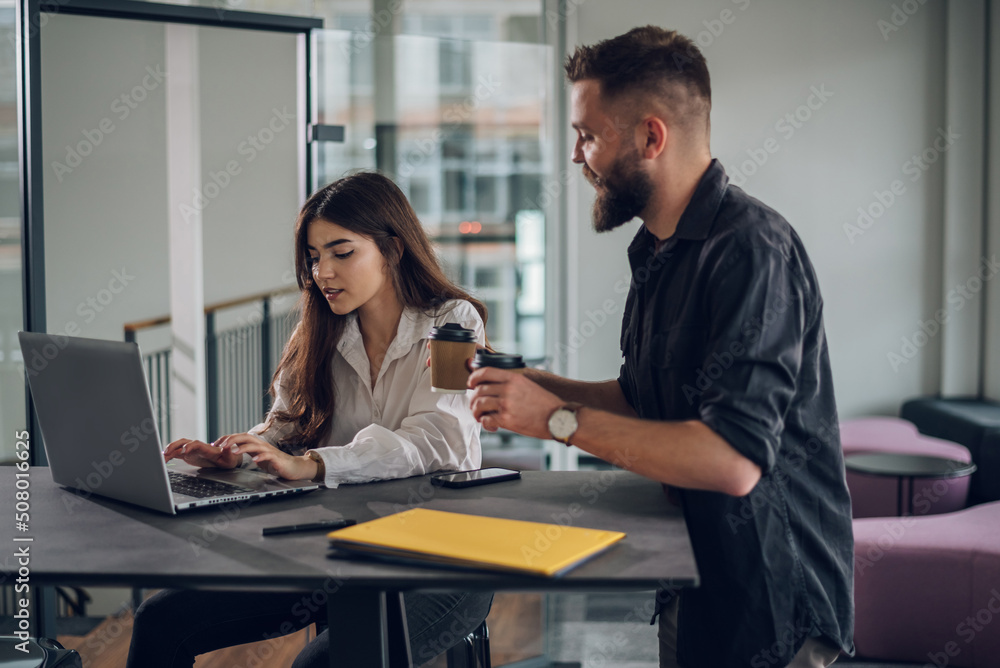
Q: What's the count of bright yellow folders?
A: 1